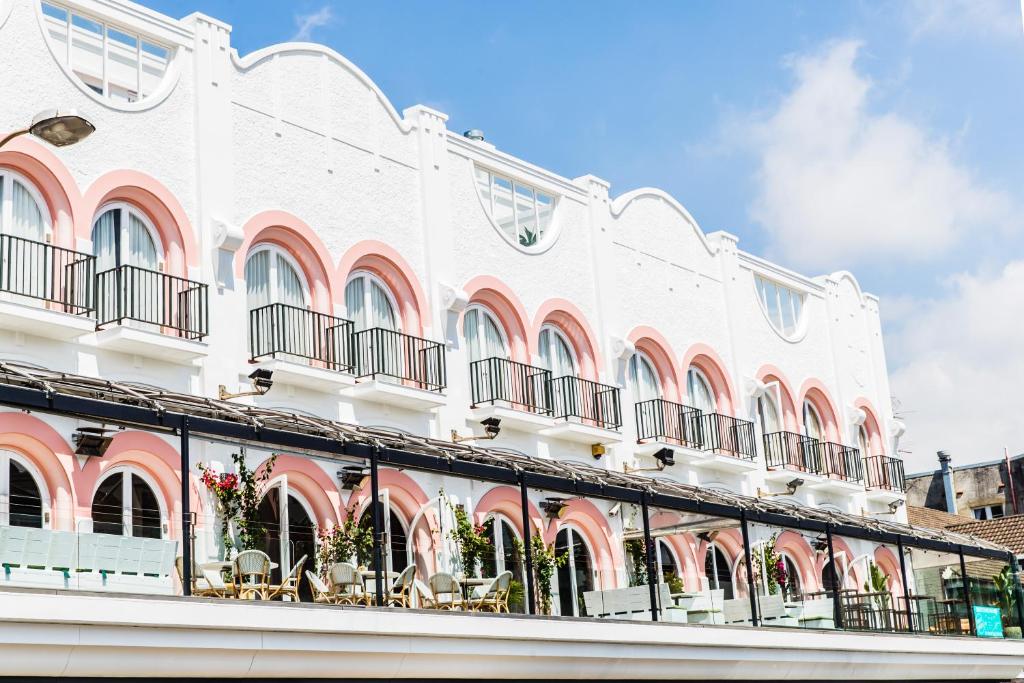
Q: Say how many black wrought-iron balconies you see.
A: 11